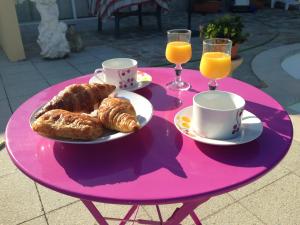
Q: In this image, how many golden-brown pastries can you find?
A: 3